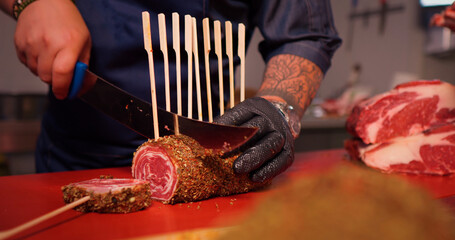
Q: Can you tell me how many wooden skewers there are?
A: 10